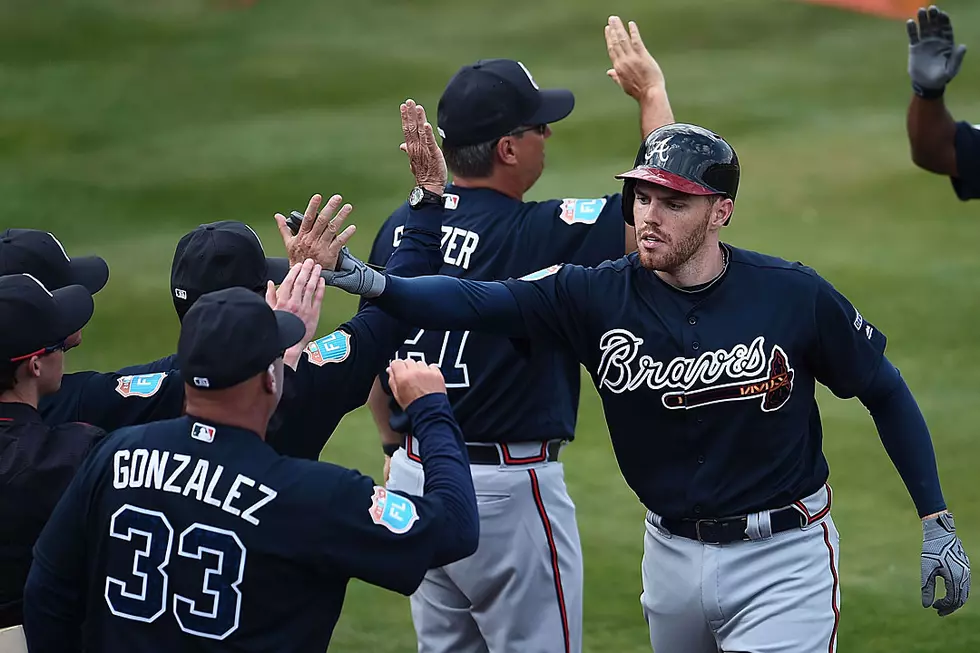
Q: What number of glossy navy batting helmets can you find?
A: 1